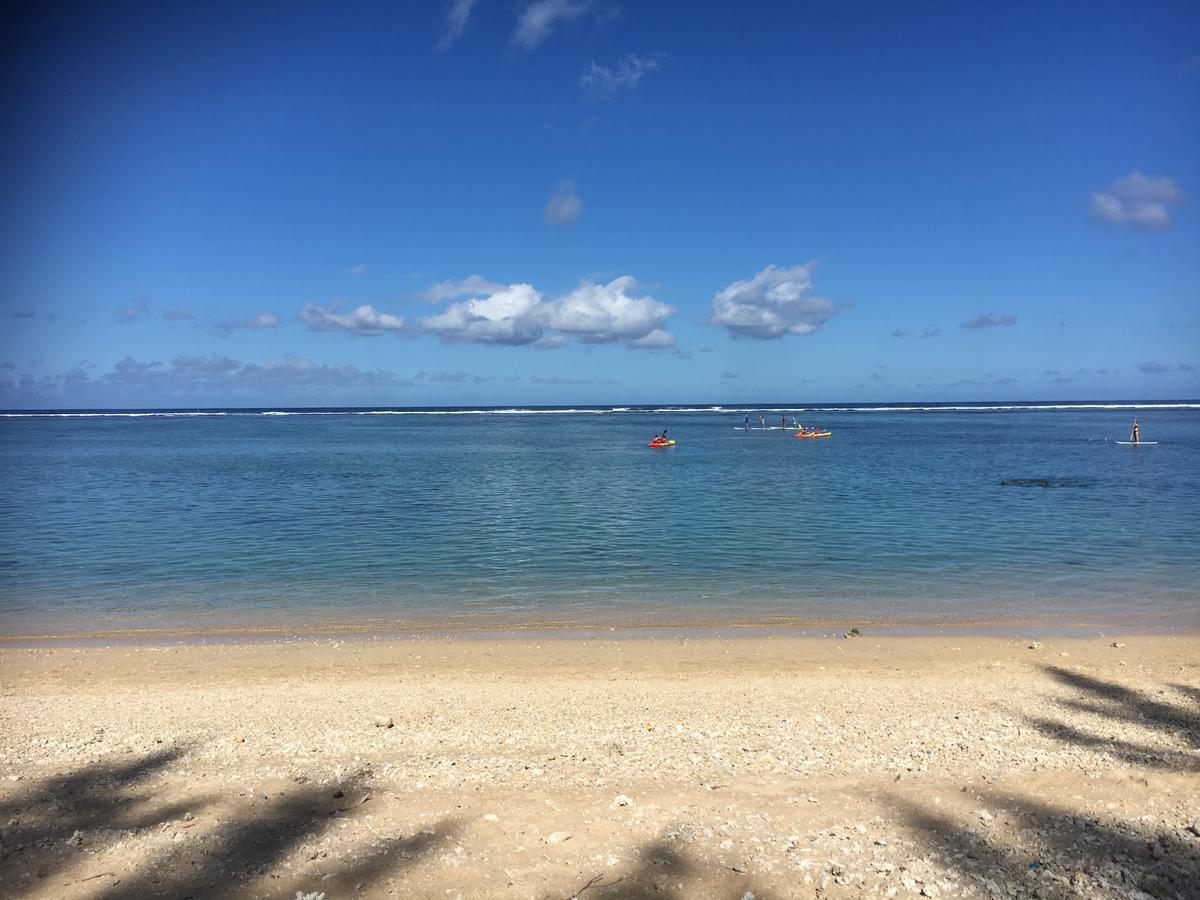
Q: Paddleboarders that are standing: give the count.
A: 5